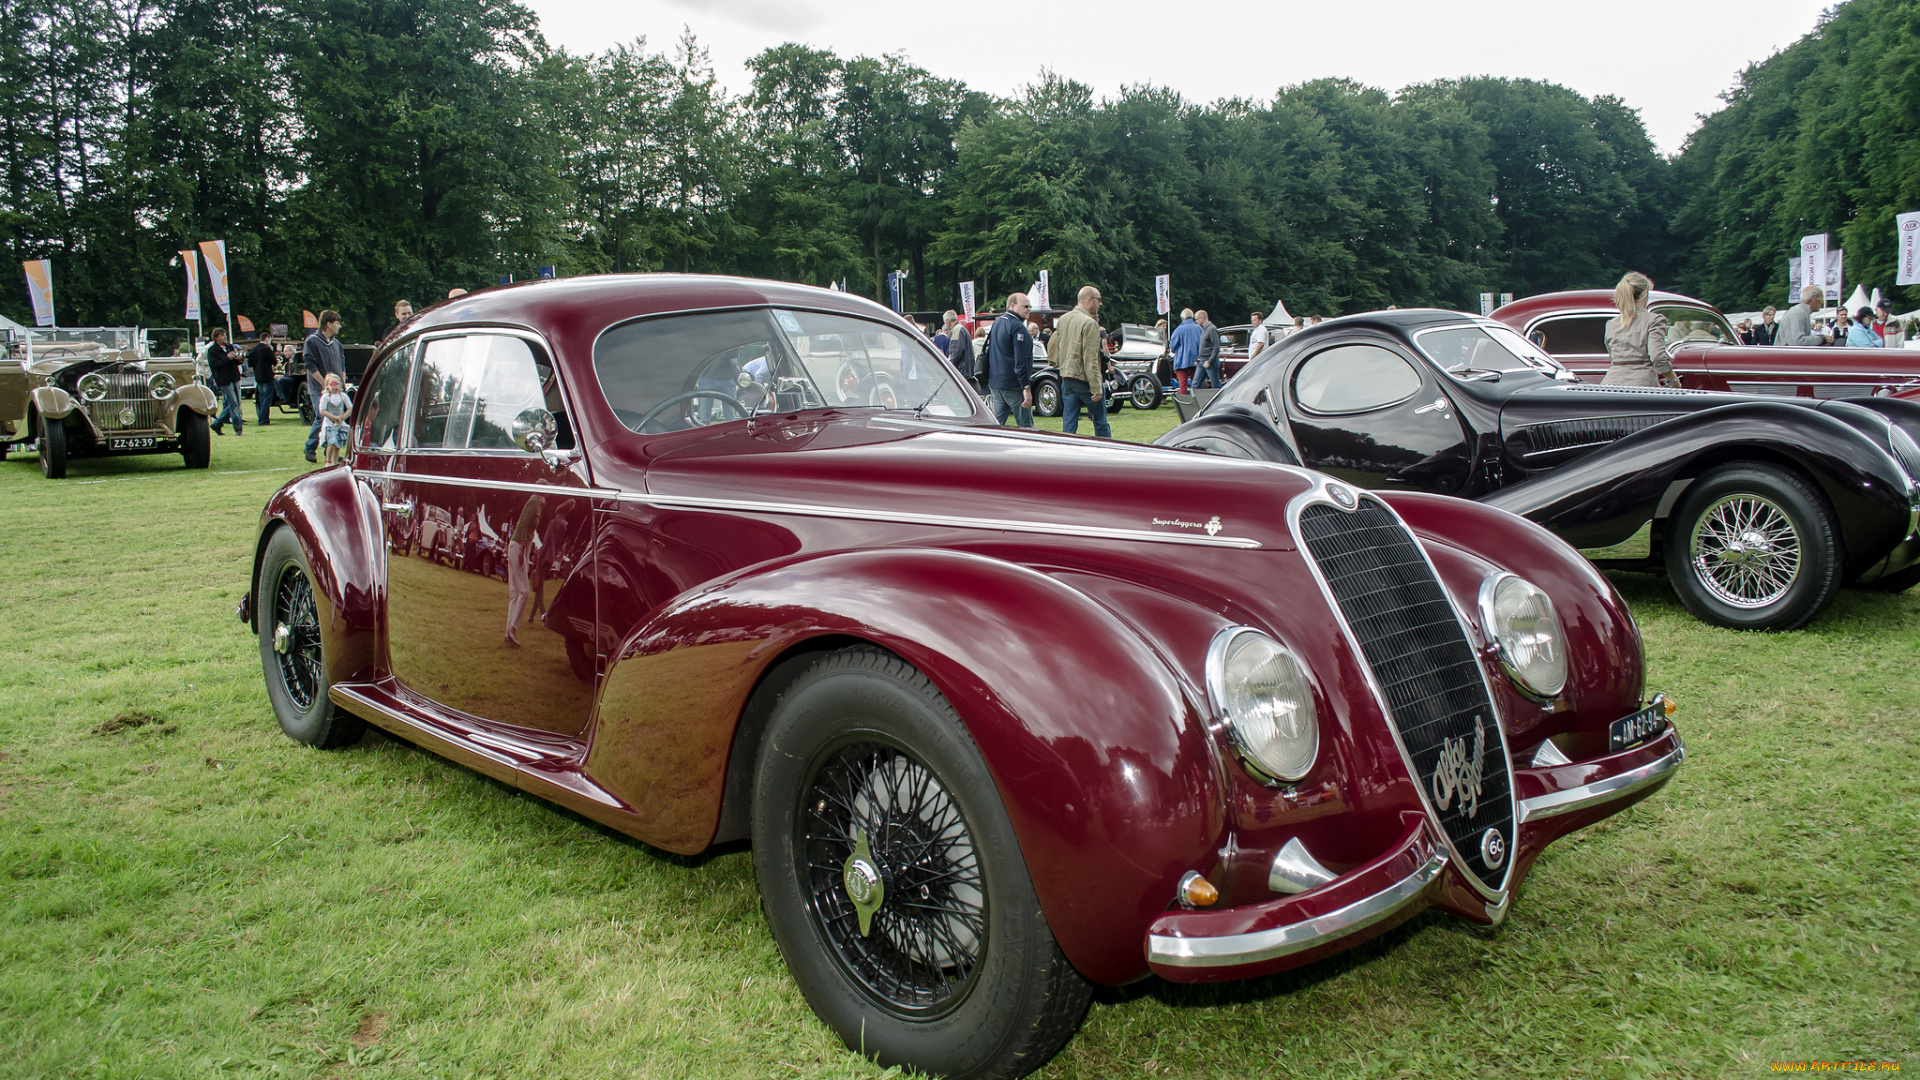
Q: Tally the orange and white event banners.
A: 3